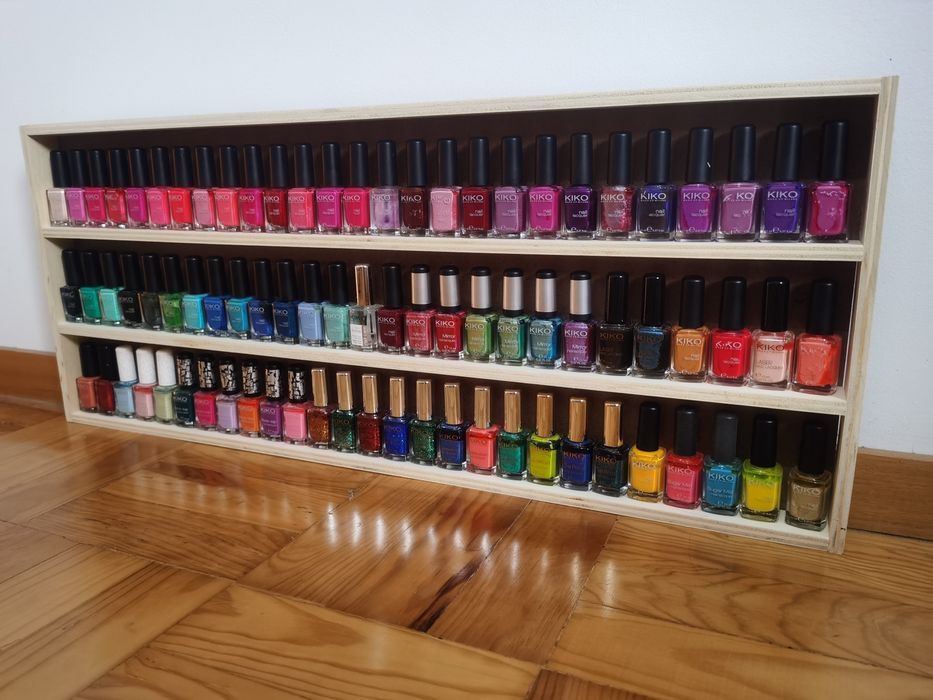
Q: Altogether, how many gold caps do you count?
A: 12